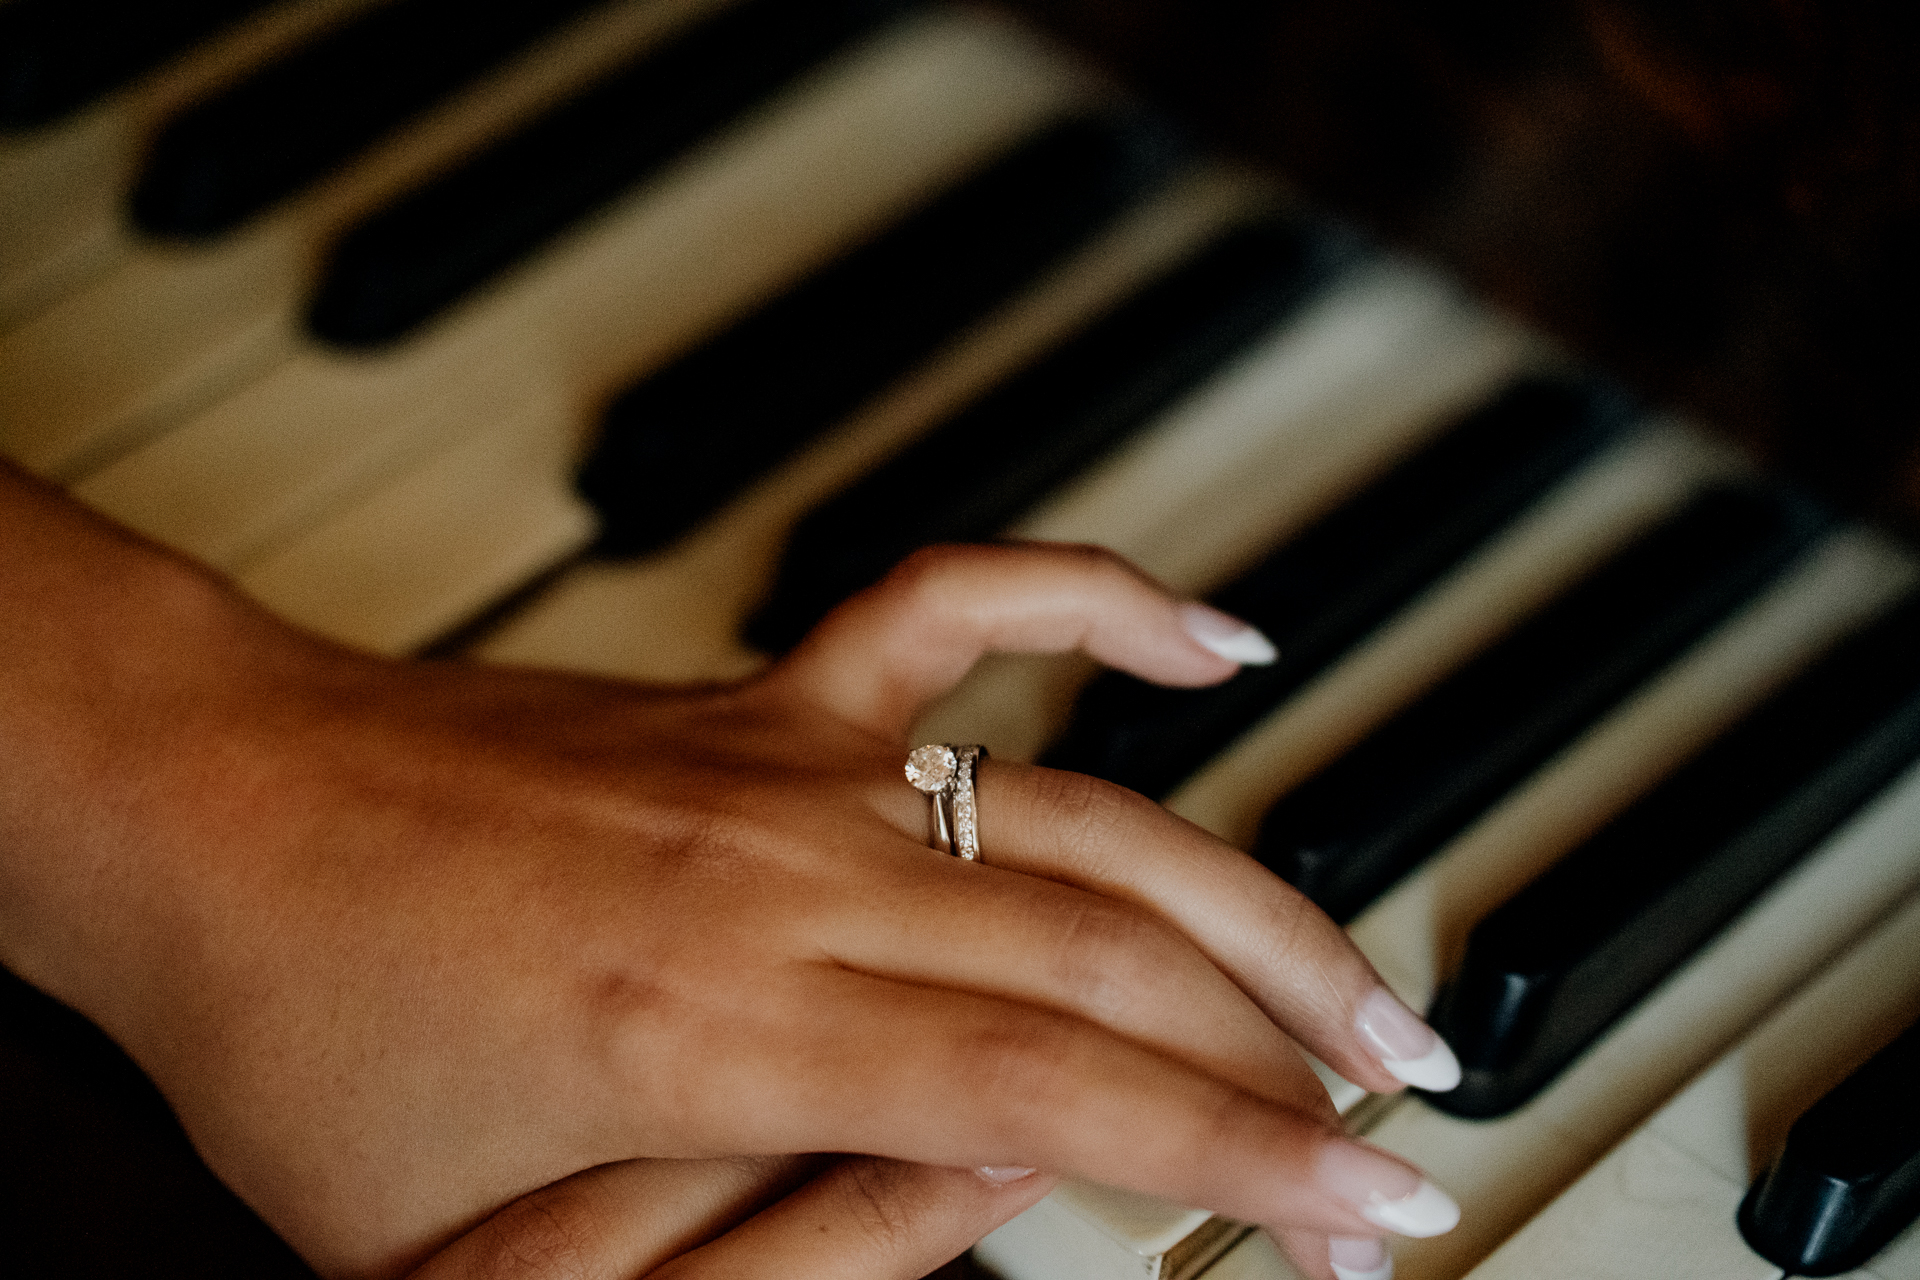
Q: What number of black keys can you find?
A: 9